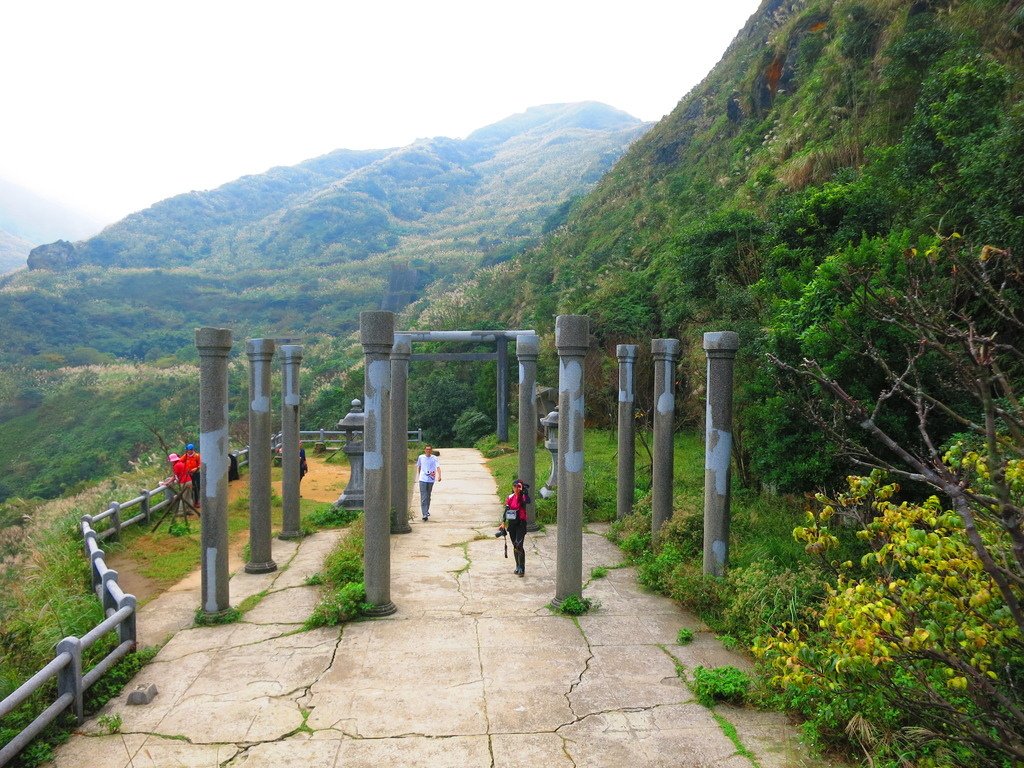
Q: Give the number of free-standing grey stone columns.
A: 10